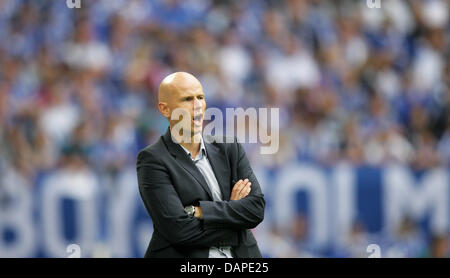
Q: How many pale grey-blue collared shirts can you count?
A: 1